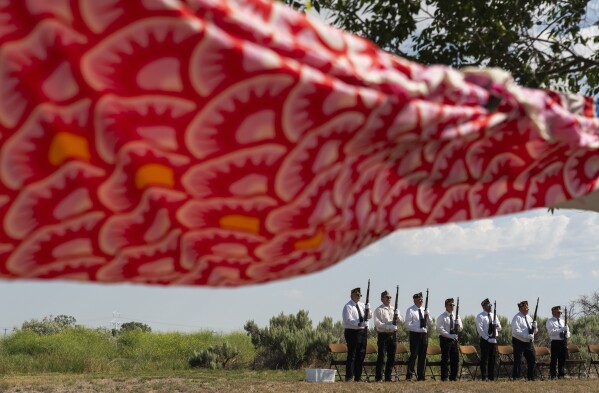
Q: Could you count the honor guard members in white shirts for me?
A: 7